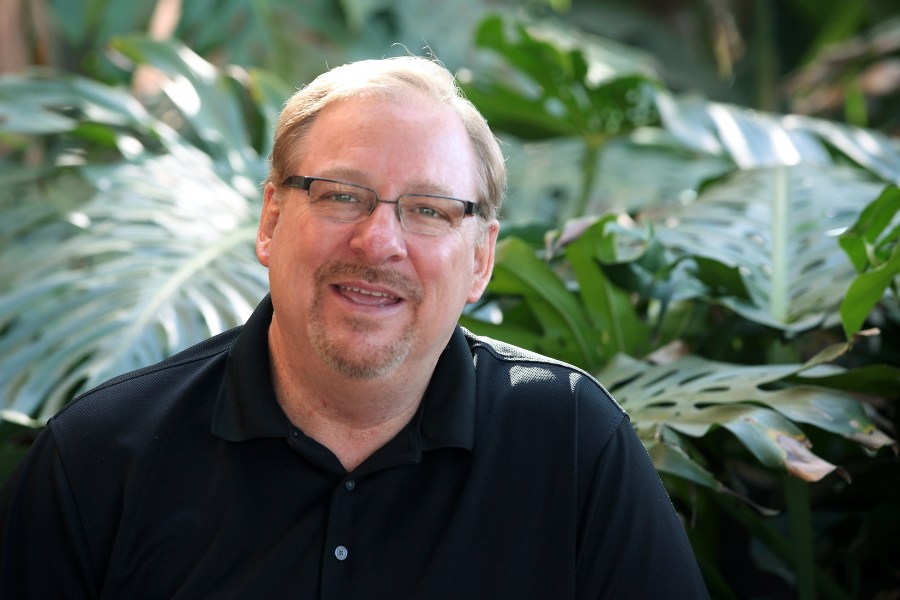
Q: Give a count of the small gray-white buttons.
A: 2